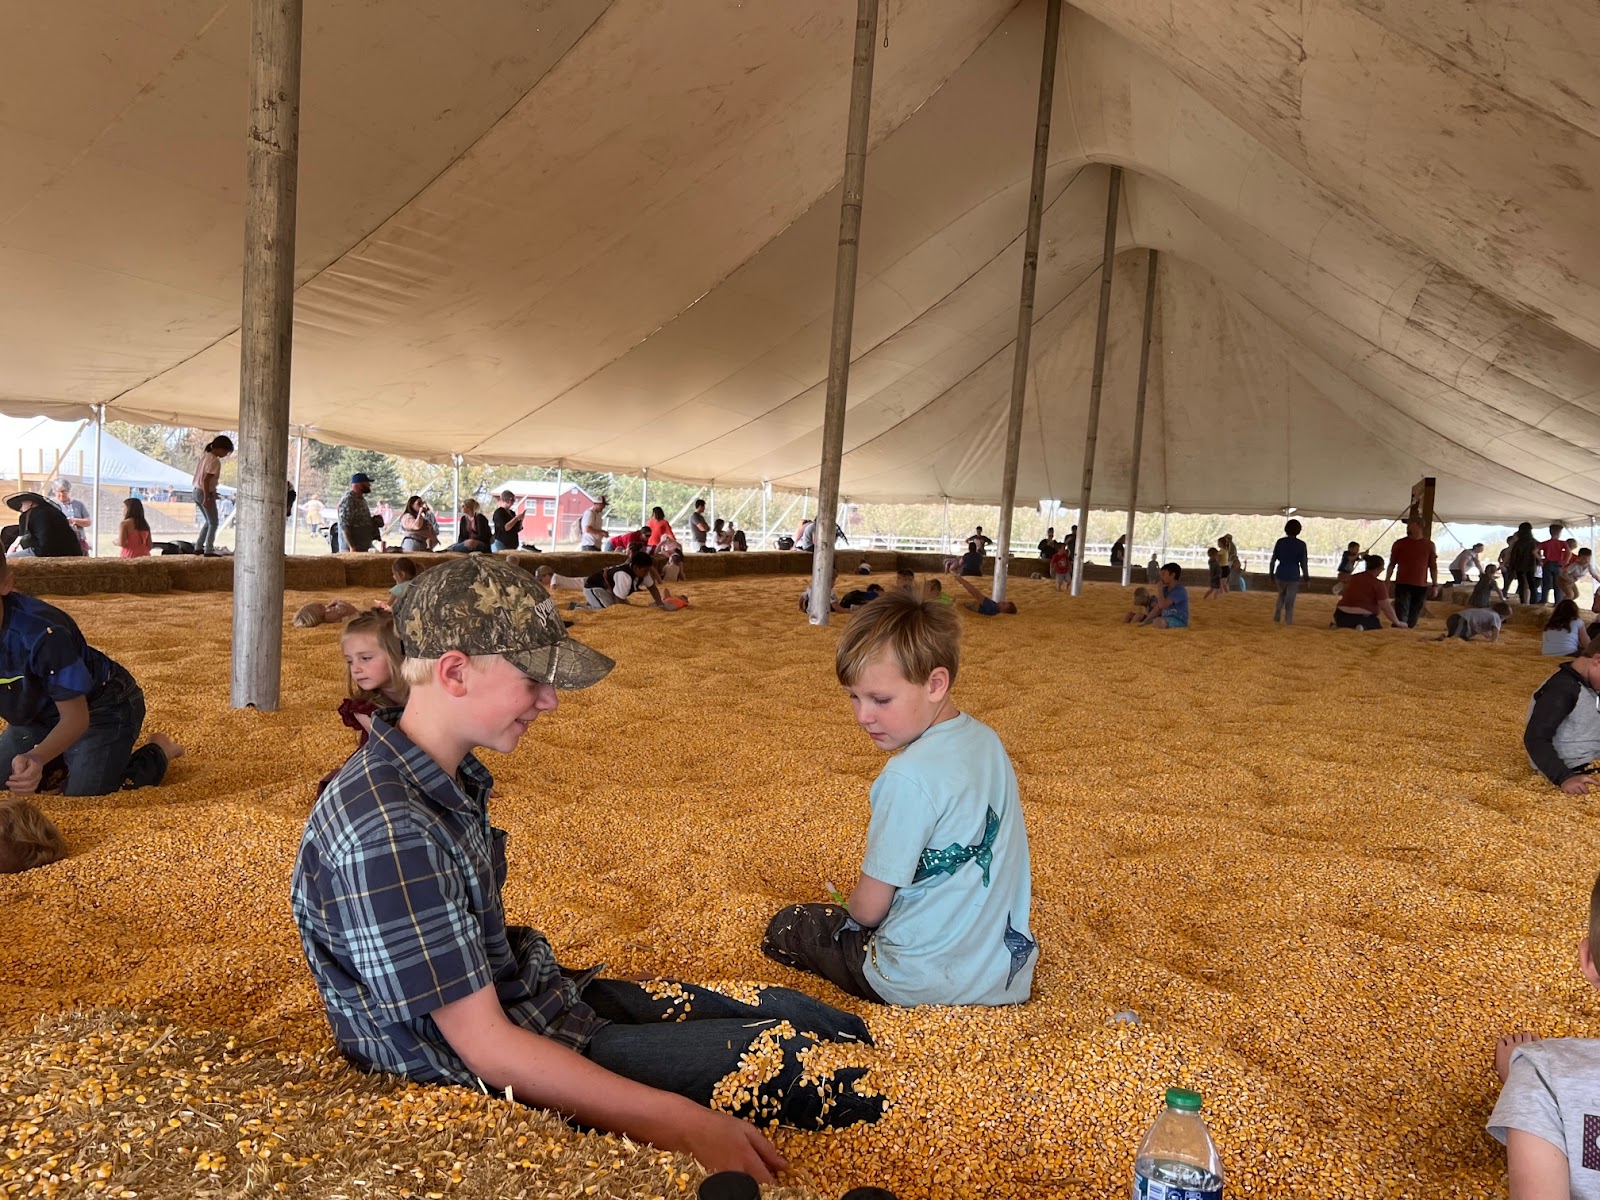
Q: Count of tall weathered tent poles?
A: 5